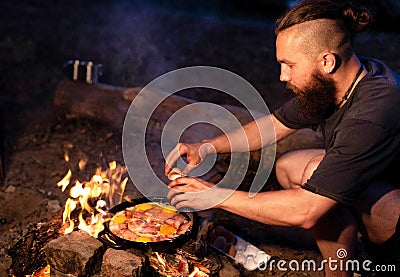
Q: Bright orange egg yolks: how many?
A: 5